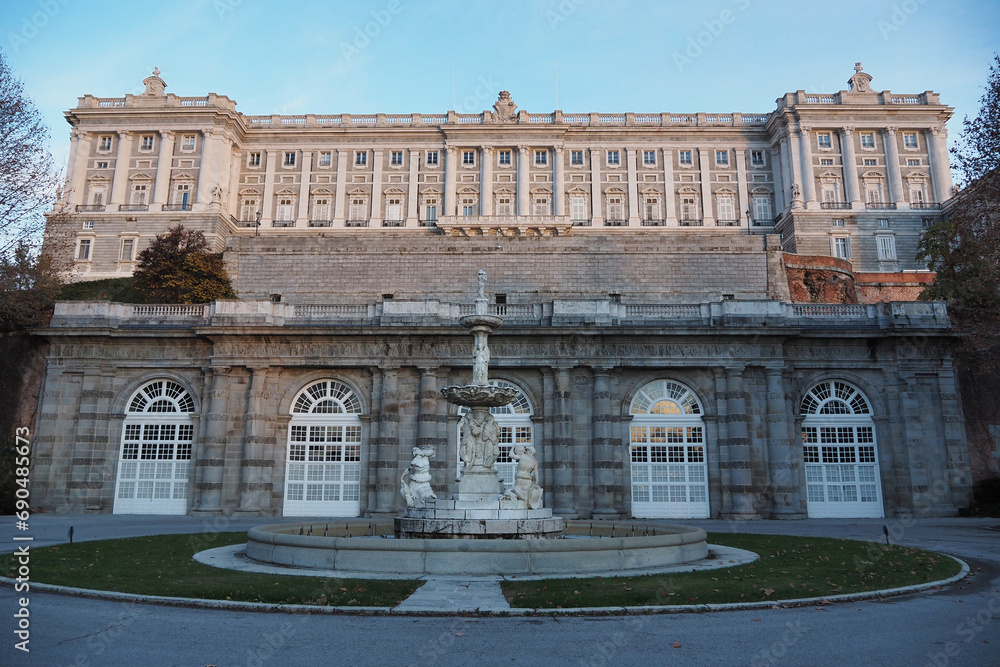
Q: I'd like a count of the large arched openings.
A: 5